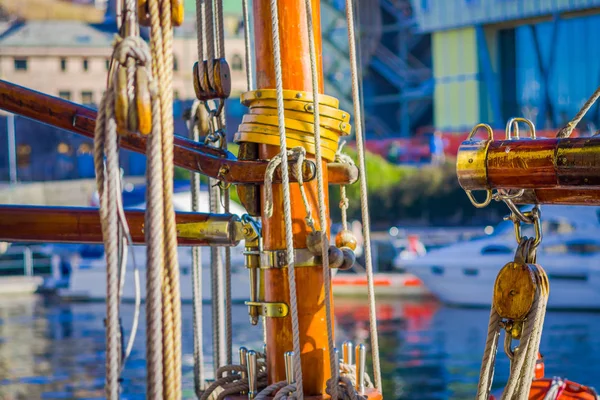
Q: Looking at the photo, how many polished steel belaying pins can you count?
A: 6